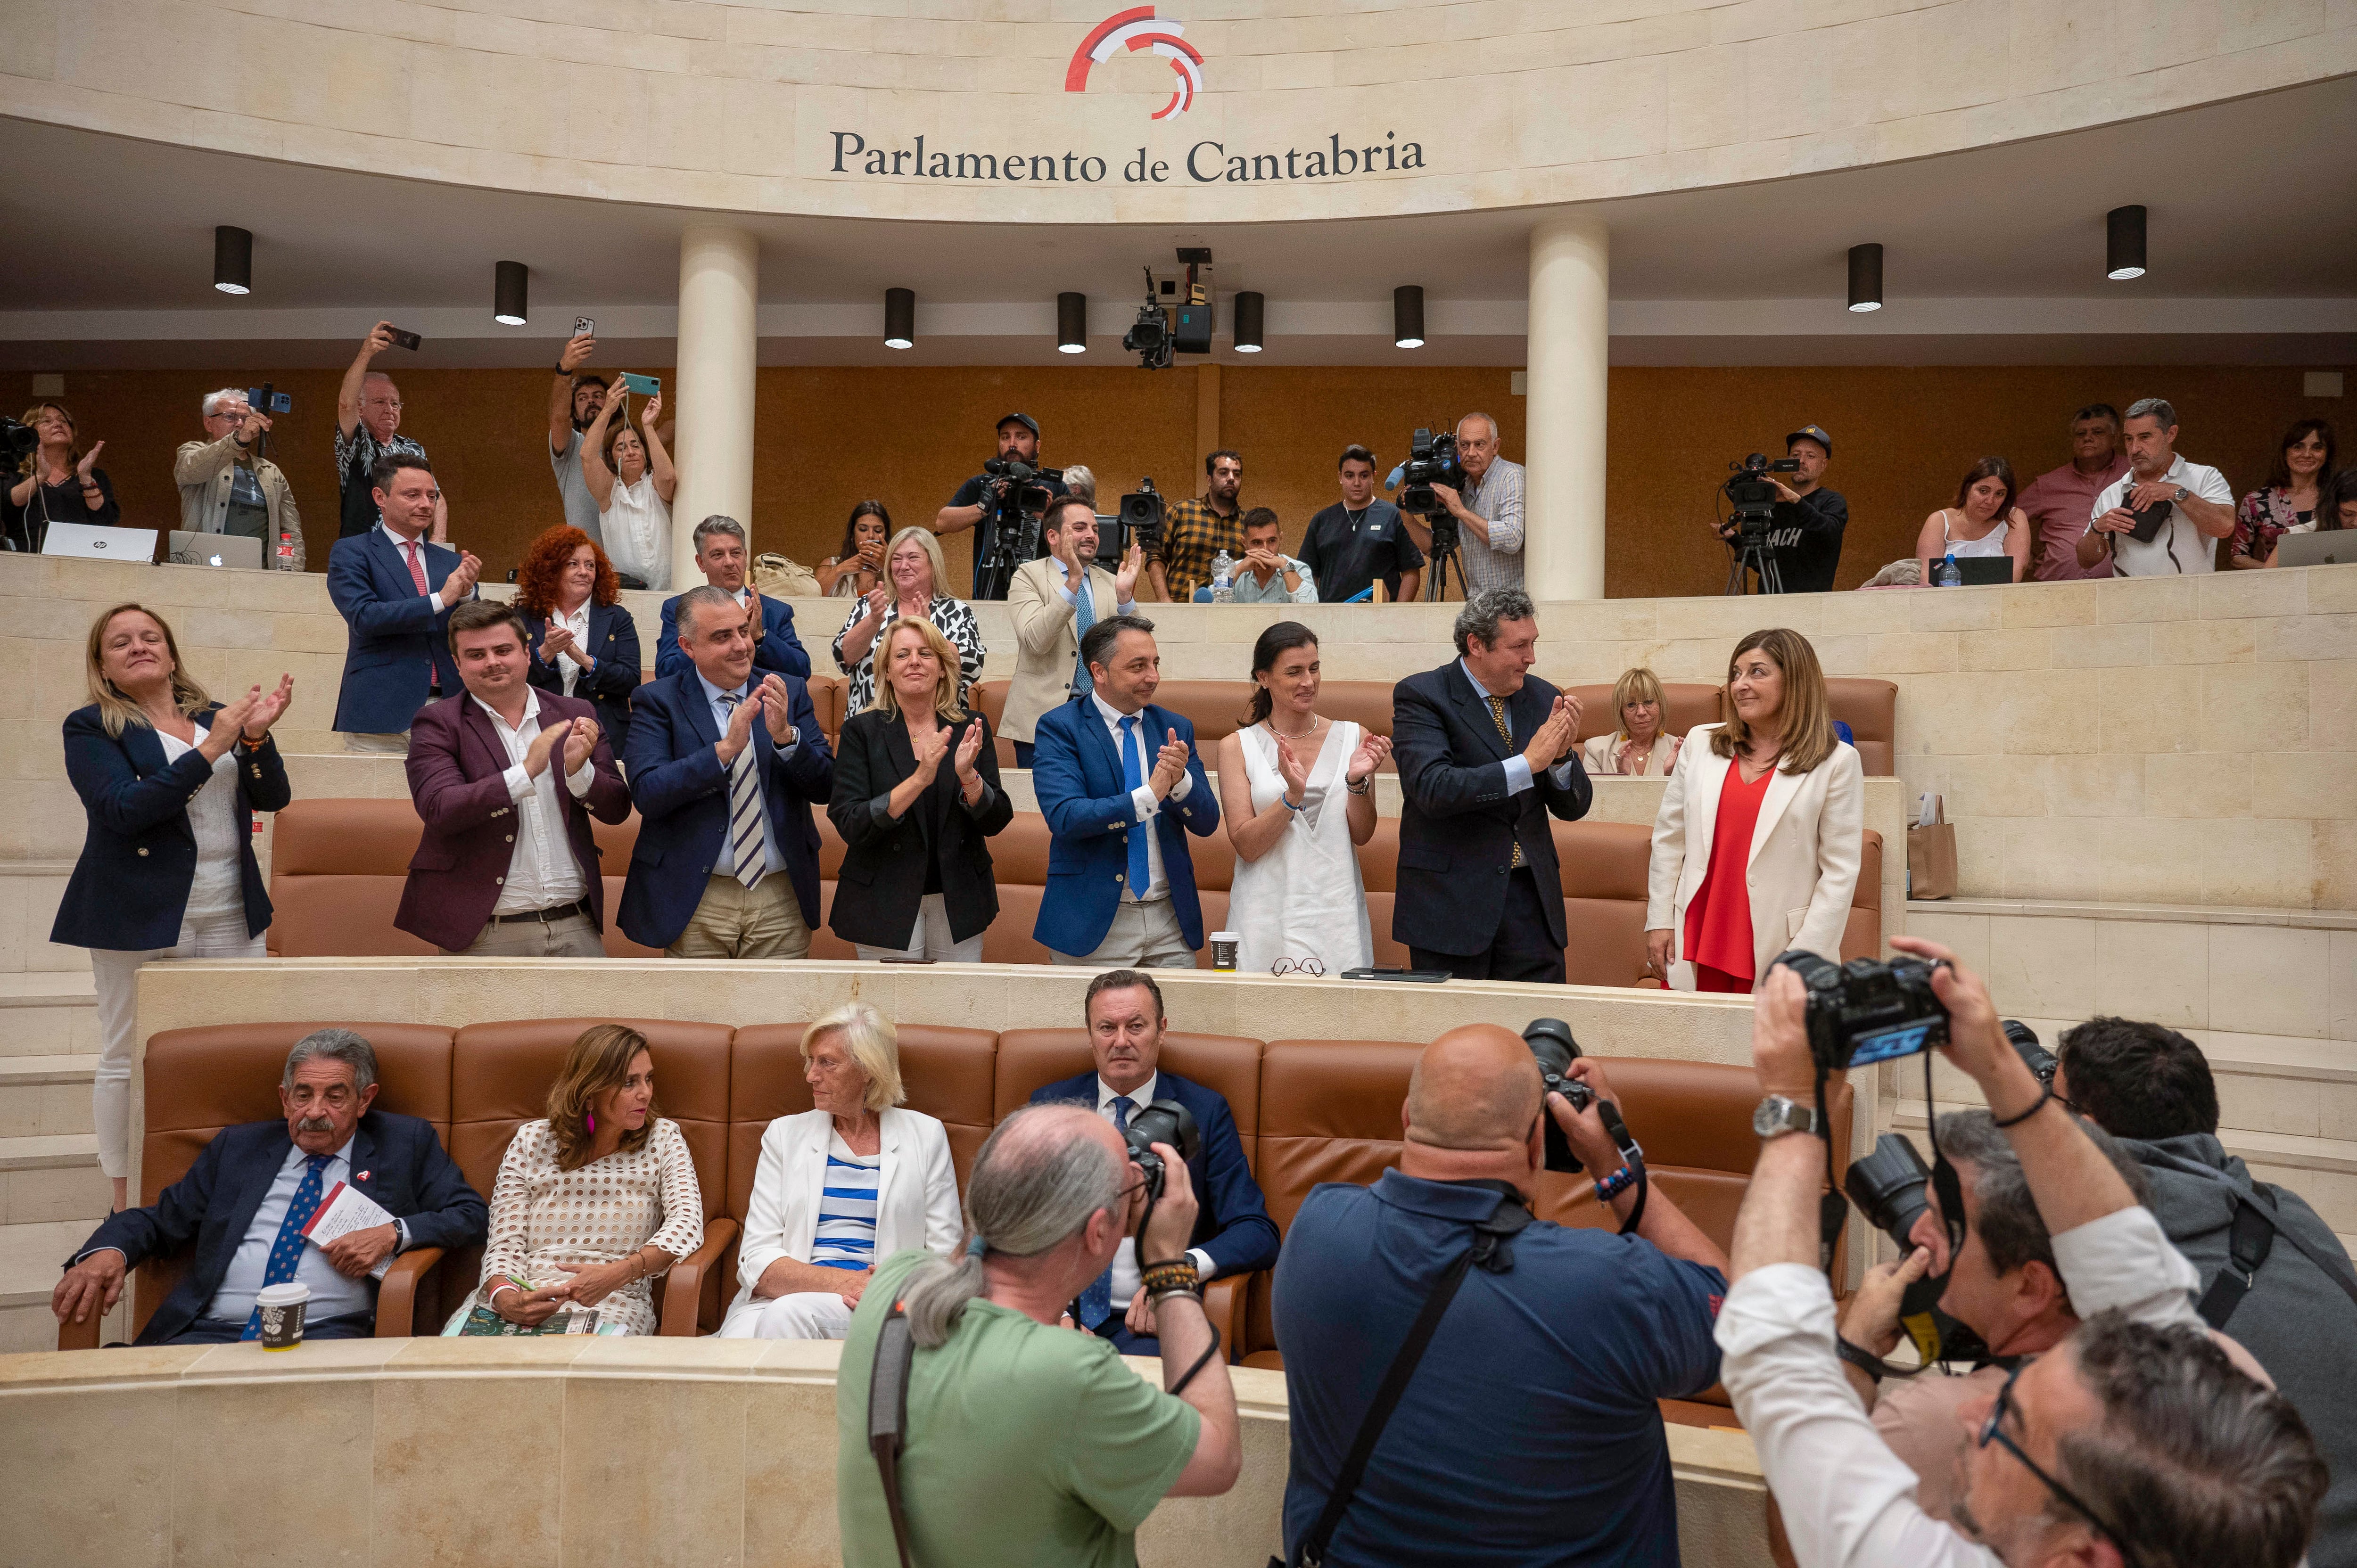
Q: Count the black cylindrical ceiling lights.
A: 8